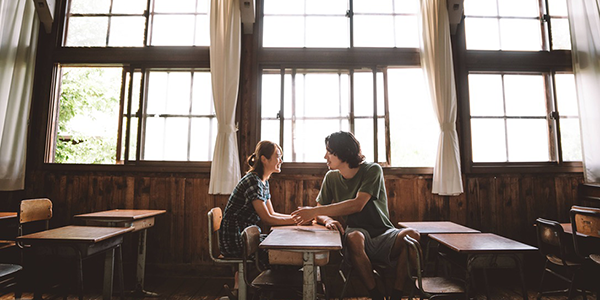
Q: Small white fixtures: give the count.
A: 3